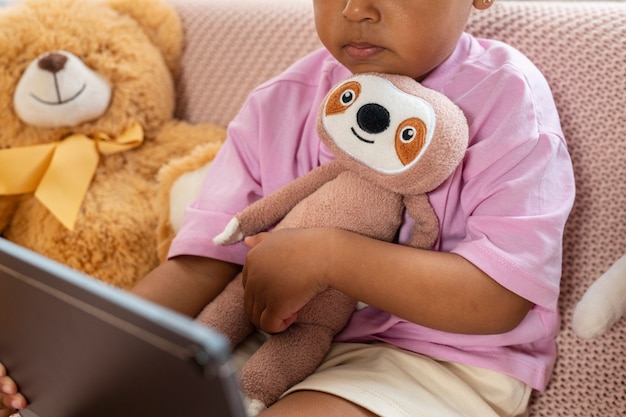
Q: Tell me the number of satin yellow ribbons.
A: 1